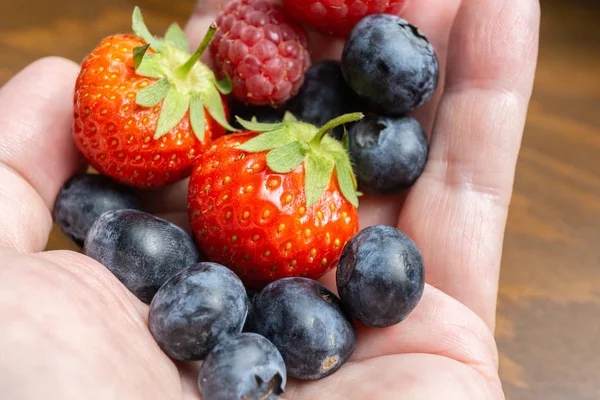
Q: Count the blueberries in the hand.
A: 9